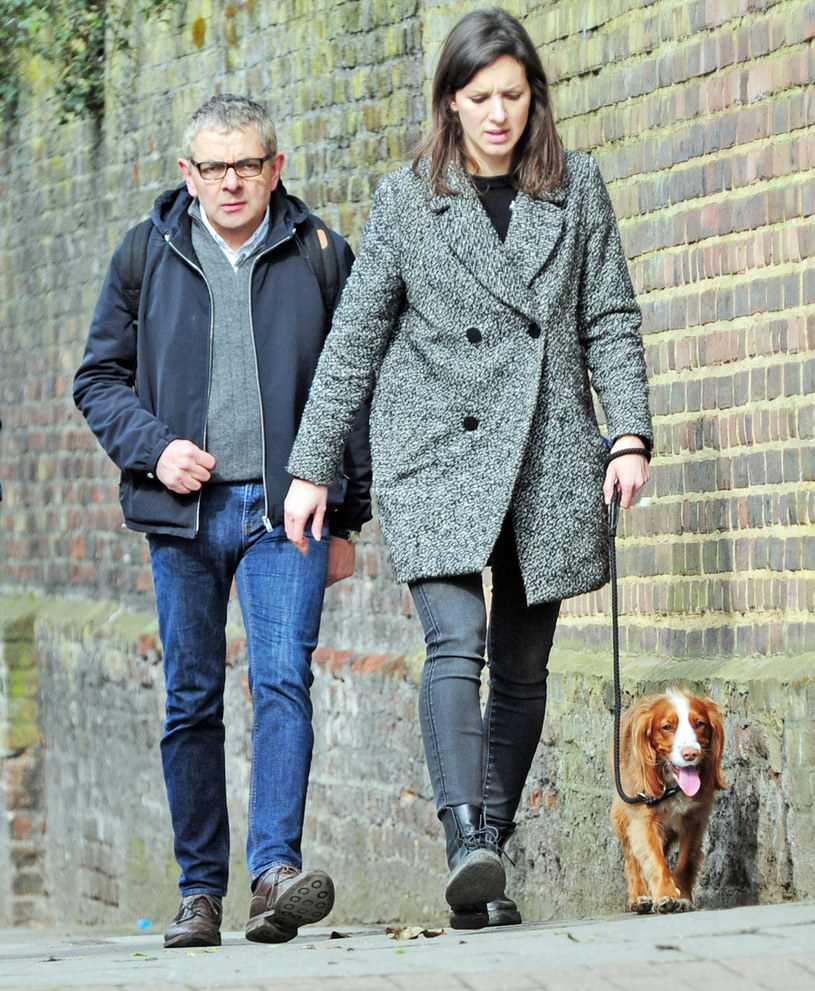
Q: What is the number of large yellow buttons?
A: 0